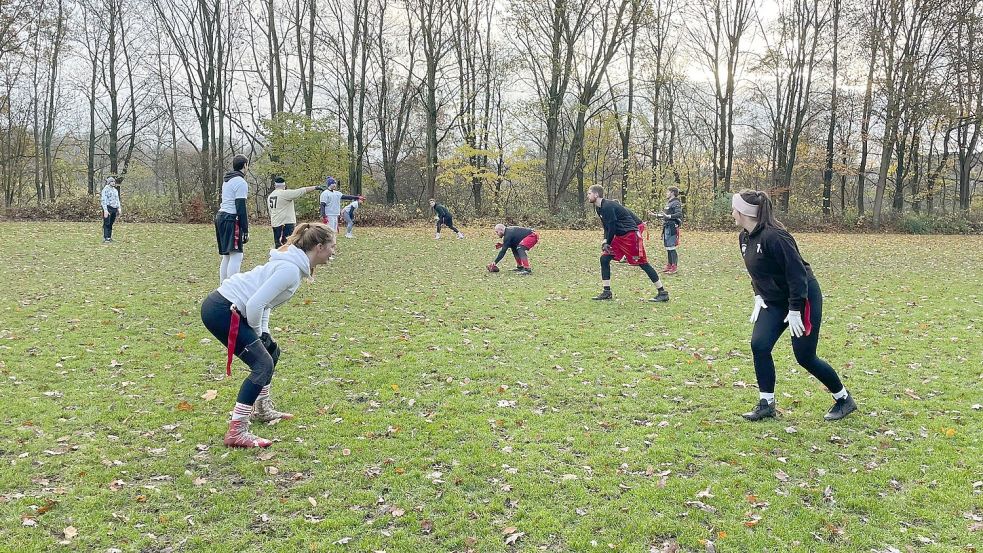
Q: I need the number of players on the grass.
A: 11